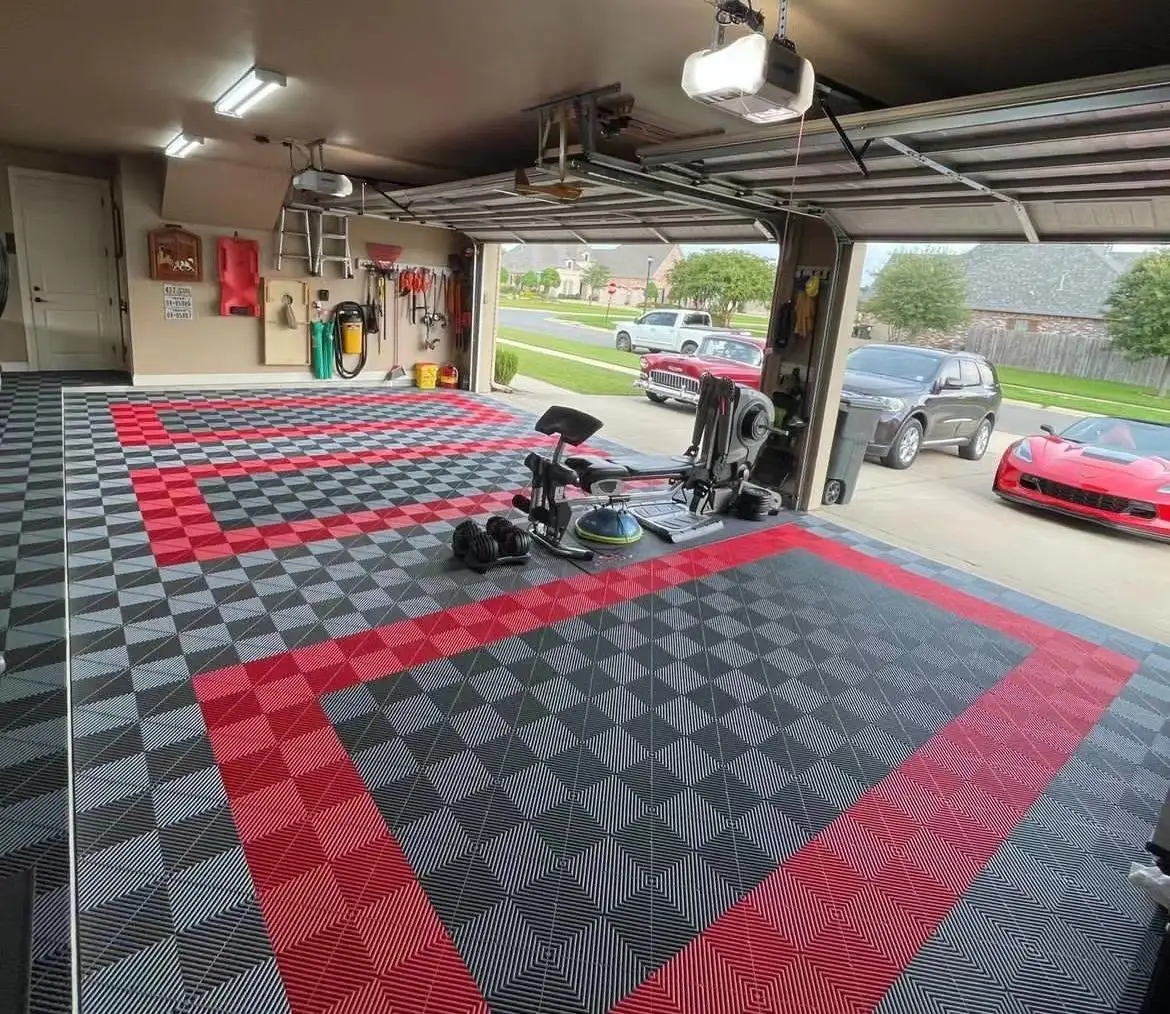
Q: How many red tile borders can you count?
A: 3